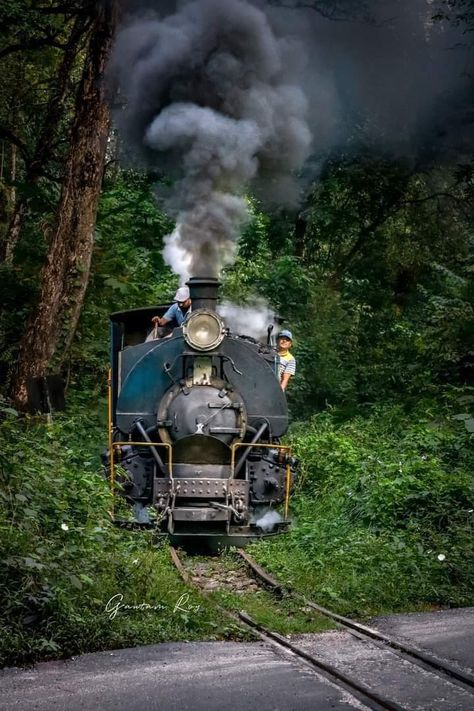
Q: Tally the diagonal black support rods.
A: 2